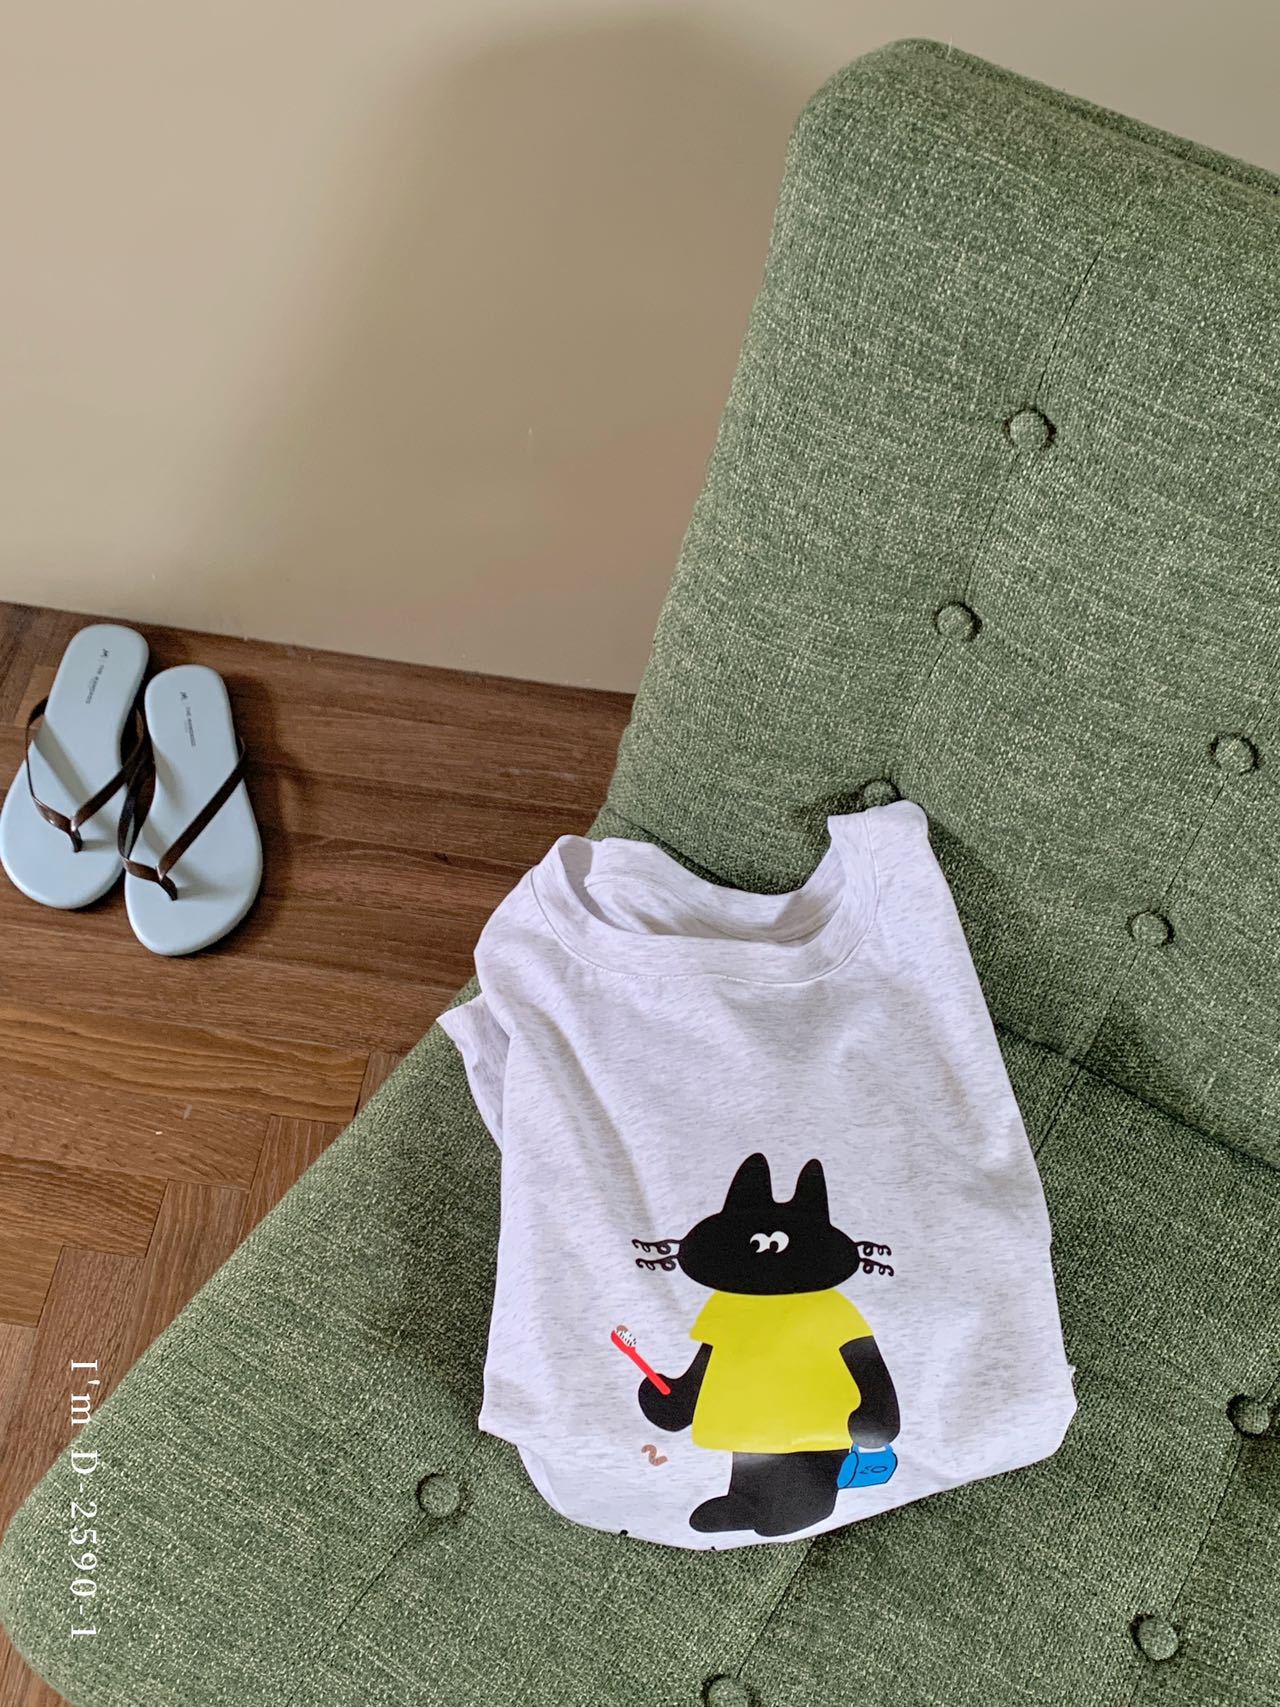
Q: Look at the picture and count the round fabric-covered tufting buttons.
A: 9